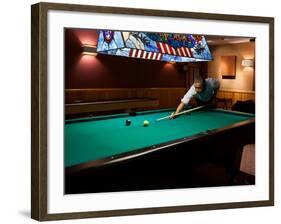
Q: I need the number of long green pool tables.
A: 1